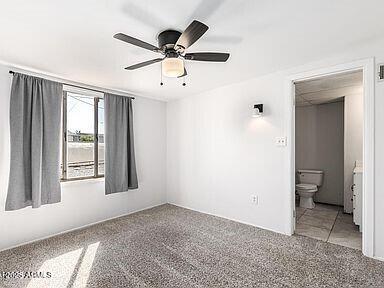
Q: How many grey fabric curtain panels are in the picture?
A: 2